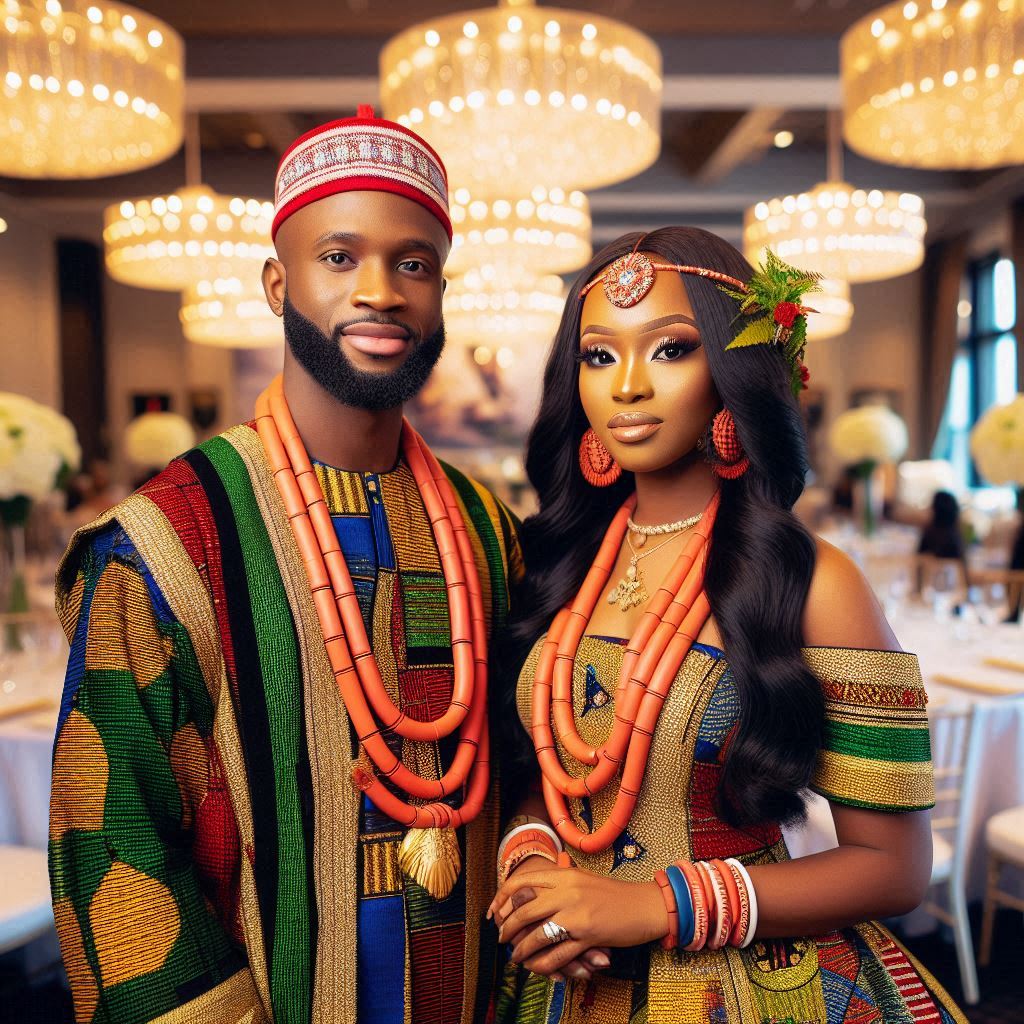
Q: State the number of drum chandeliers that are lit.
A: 9